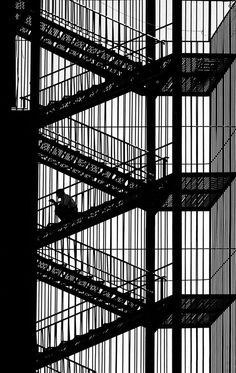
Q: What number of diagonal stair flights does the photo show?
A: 6